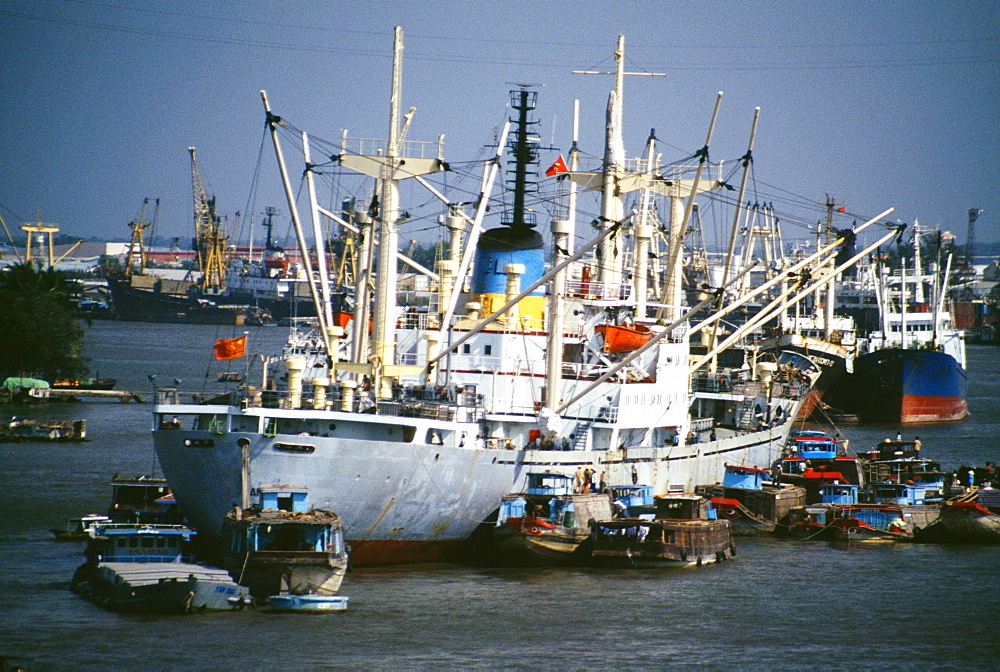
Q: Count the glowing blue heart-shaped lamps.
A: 0